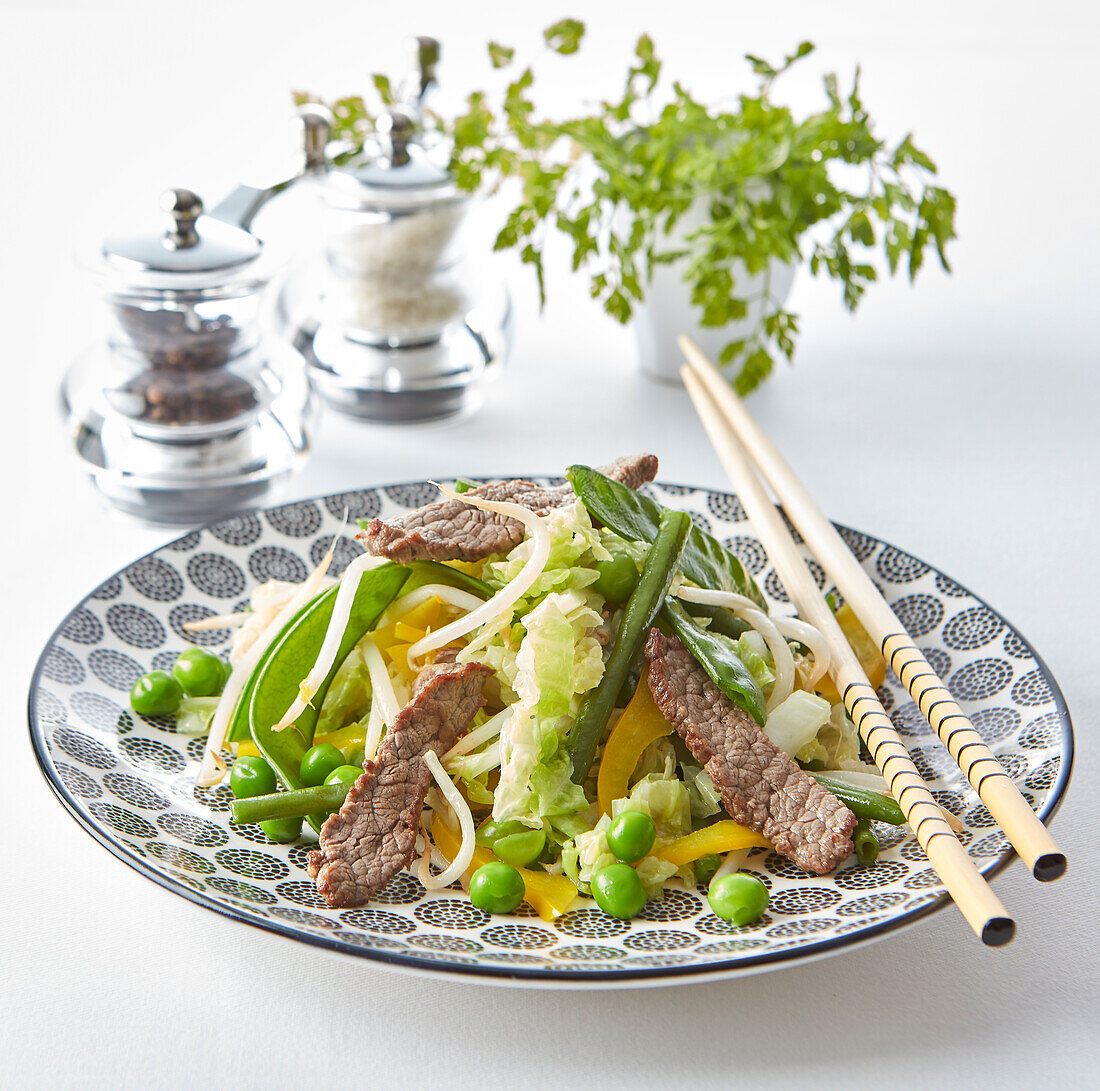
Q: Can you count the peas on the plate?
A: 13